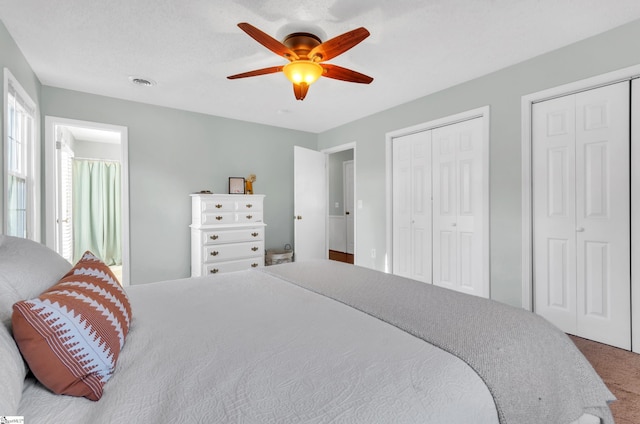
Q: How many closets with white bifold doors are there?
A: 2